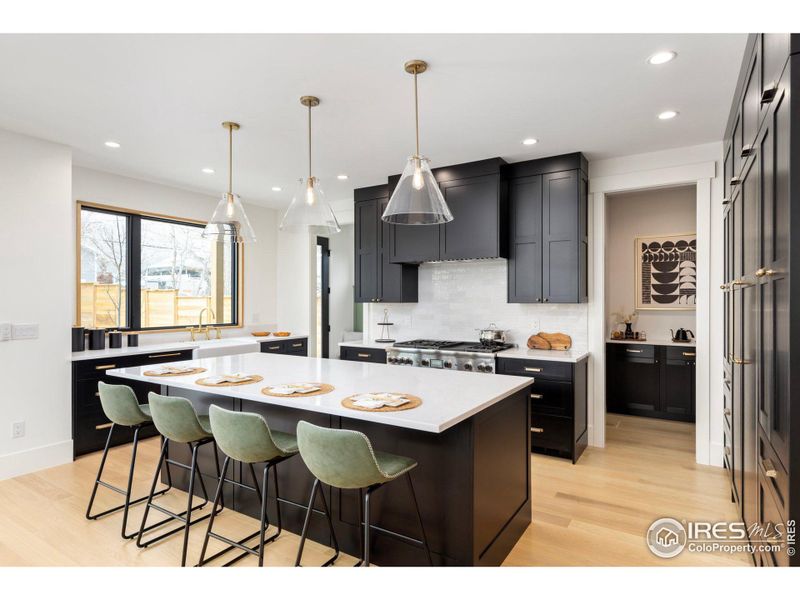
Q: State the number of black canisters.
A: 4